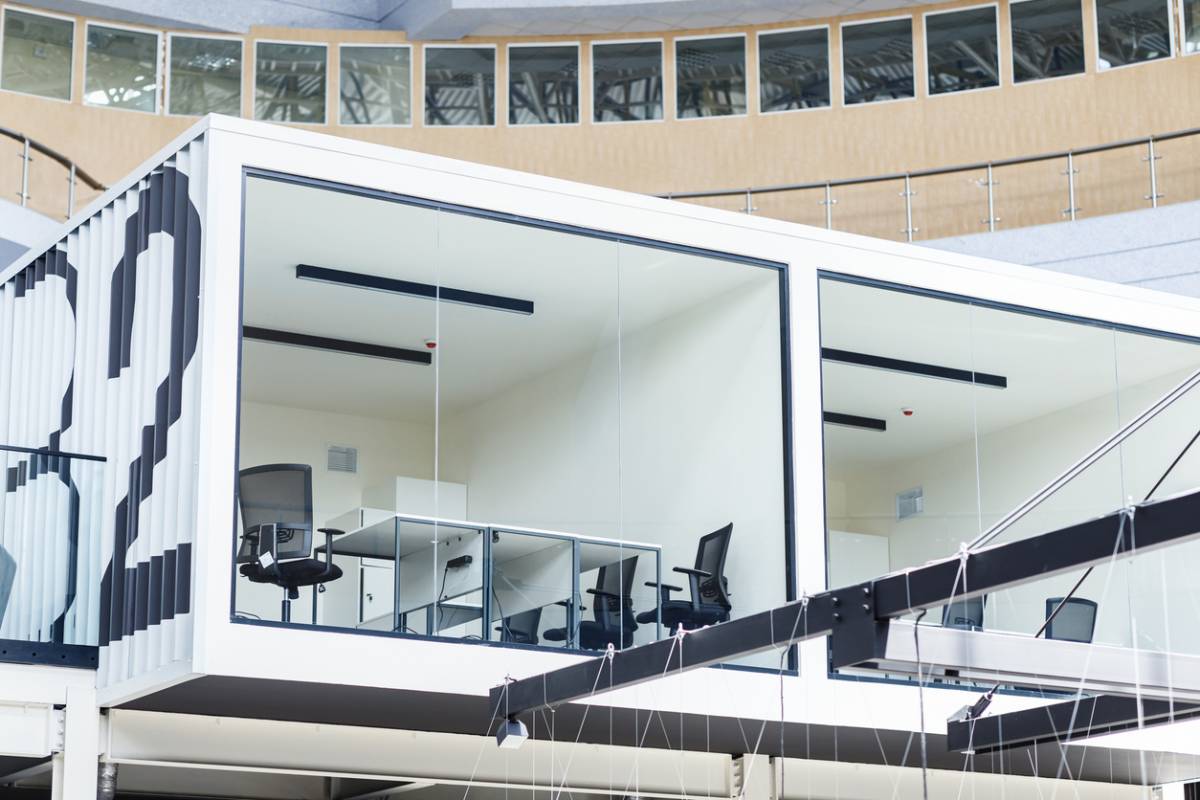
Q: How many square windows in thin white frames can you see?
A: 15